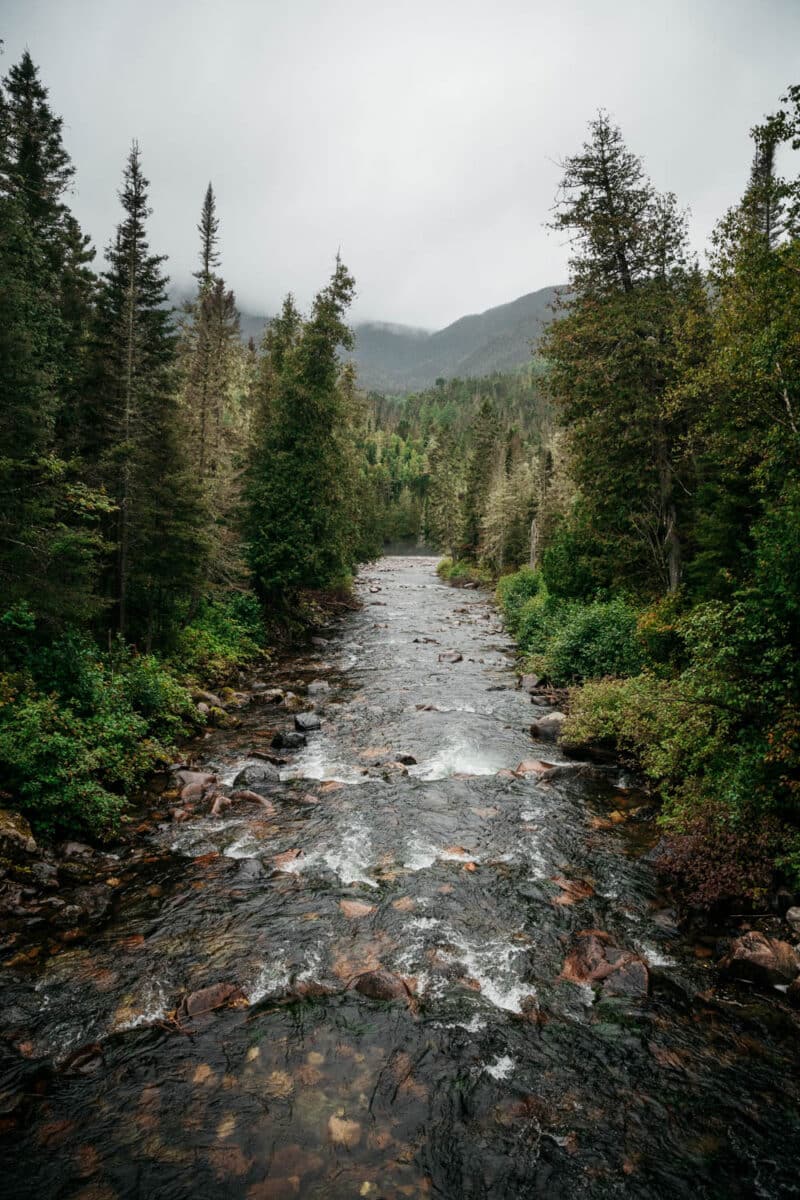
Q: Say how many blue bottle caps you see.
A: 0